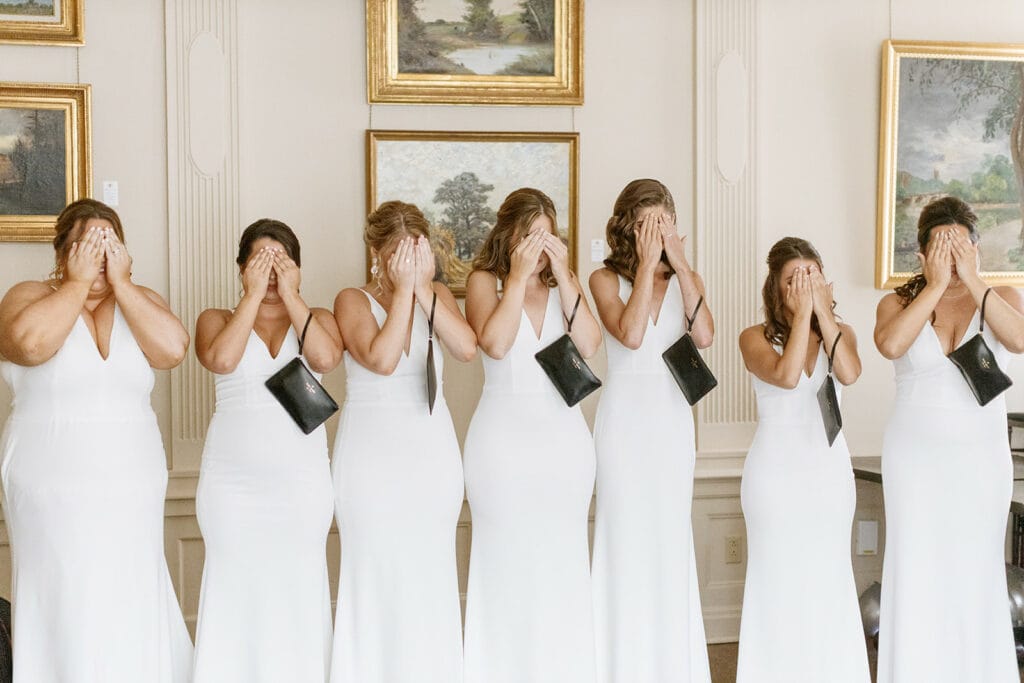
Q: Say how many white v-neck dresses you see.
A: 7